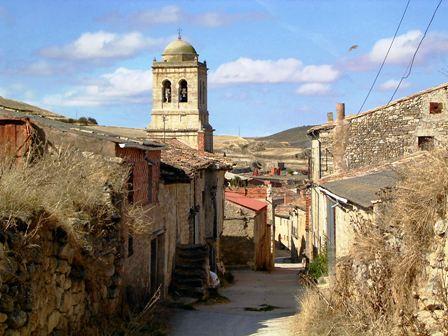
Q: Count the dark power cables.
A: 2